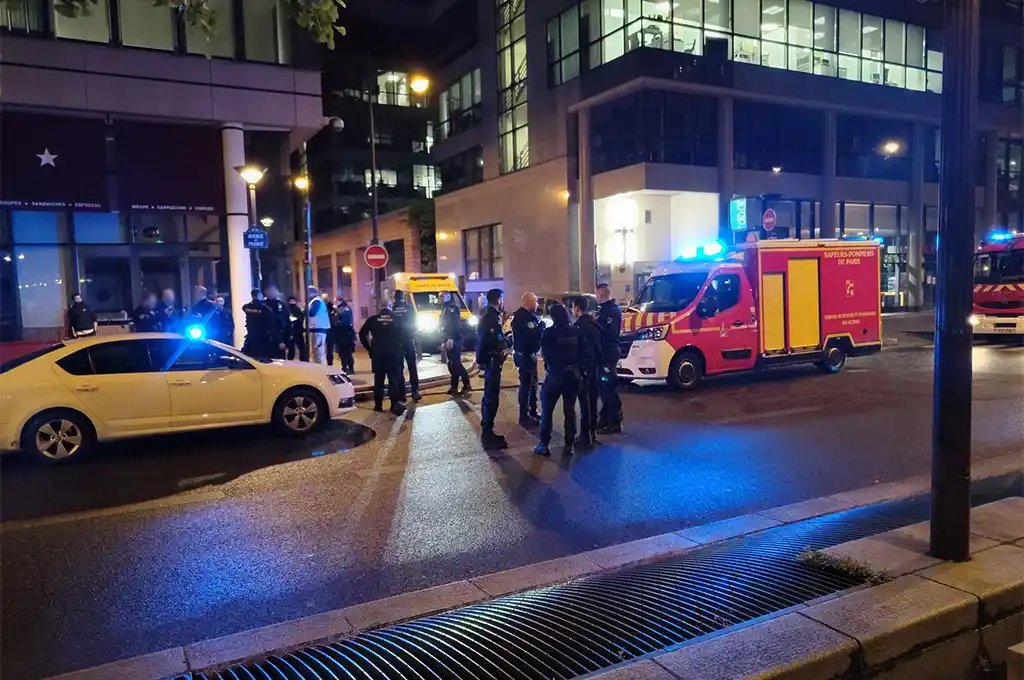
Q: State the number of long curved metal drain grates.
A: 1